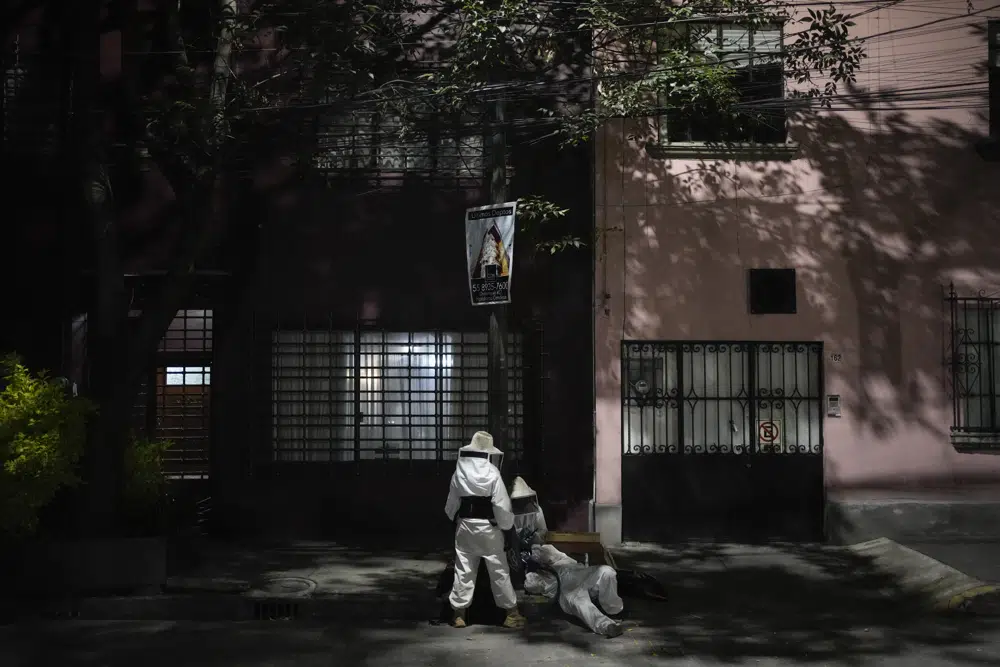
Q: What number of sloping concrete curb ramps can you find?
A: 1